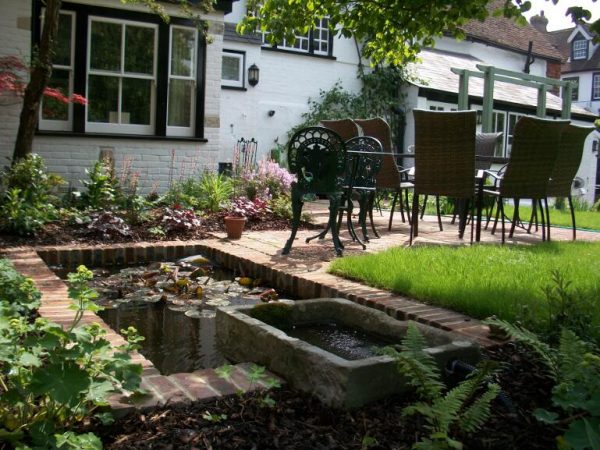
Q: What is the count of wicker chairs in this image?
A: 6